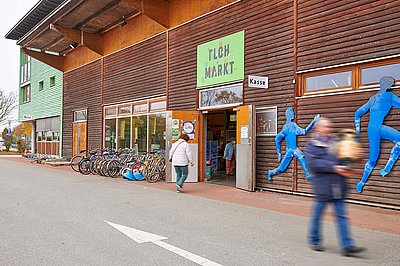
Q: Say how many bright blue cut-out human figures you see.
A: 2